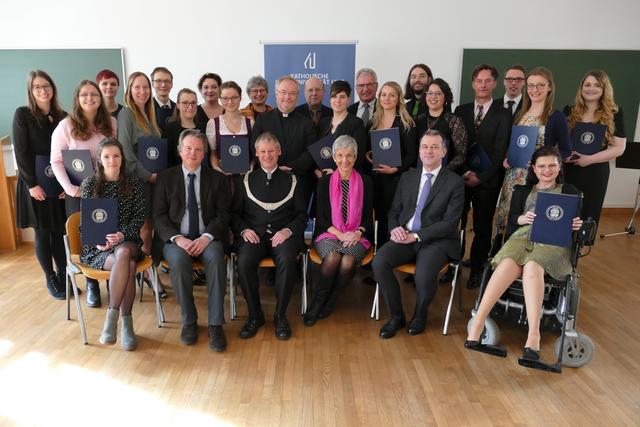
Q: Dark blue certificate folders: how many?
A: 11